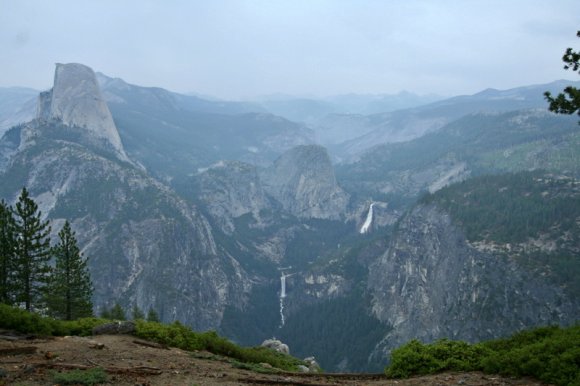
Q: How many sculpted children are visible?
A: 0